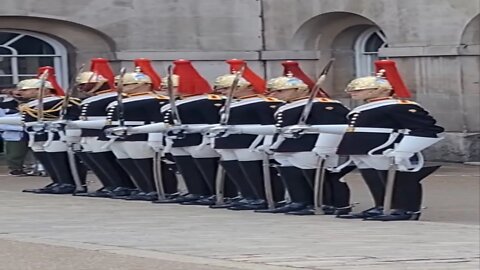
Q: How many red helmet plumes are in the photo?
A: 7